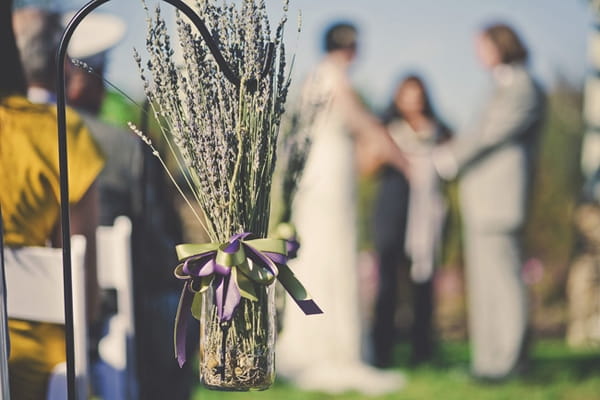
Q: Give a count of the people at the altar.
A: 3